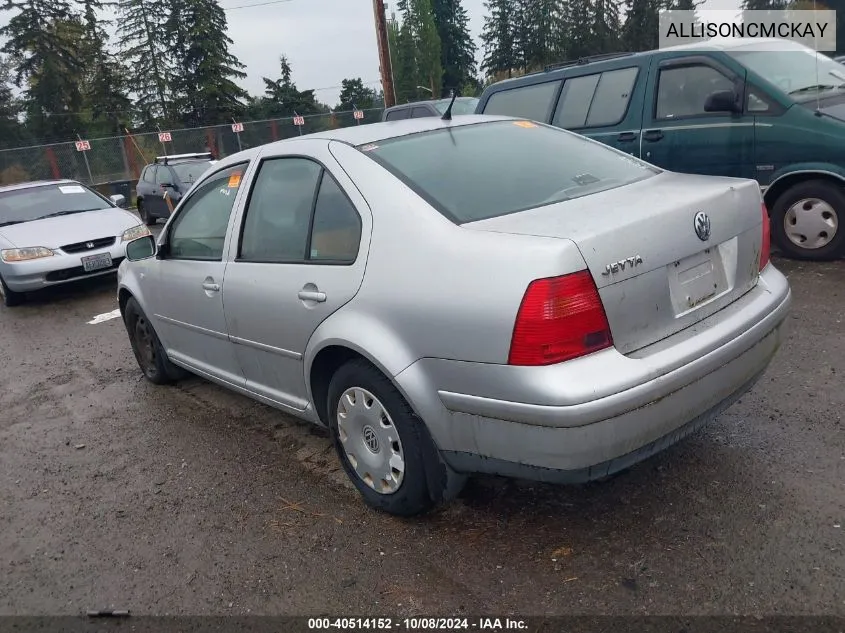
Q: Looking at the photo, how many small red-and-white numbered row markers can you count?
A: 5